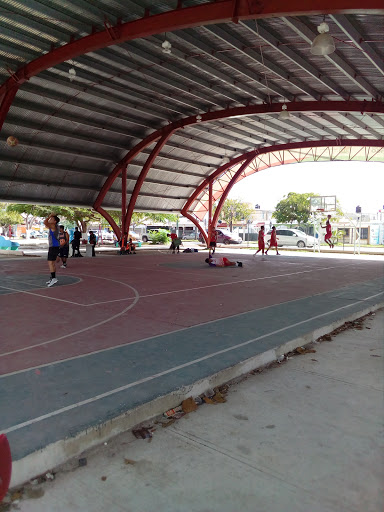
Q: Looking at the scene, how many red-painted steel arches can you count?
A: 3